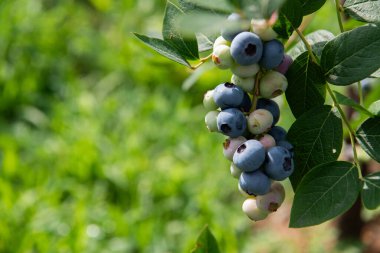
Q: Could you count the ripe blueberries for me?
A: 12